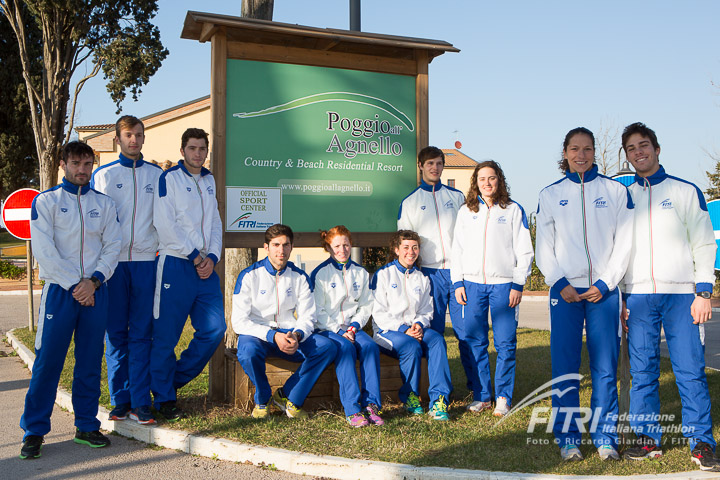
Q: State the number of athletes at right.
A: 4